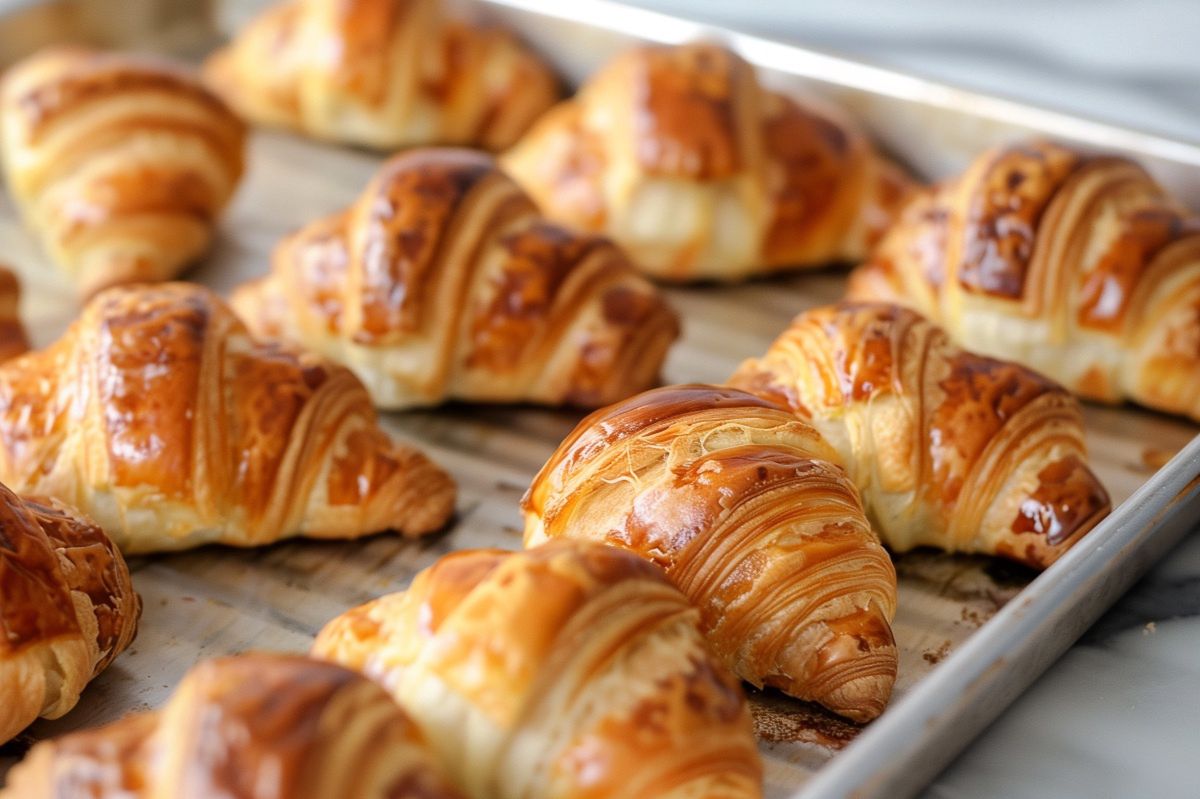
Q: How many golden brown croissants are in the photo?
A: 12